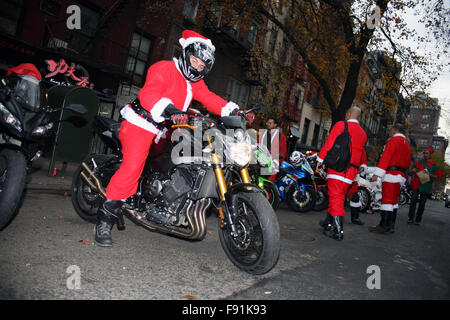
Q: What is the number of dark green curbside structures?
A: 1